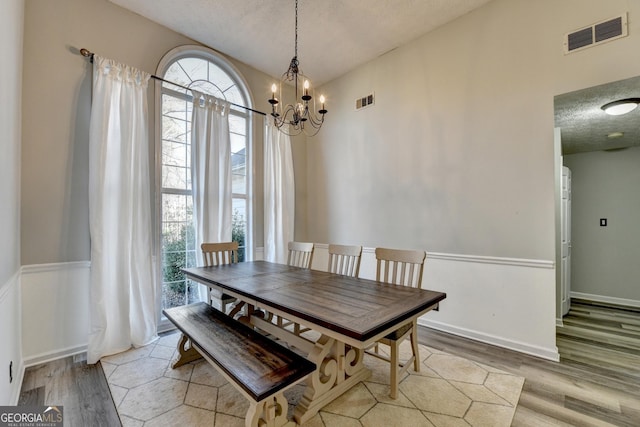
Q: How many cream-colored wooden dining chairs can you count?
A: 4